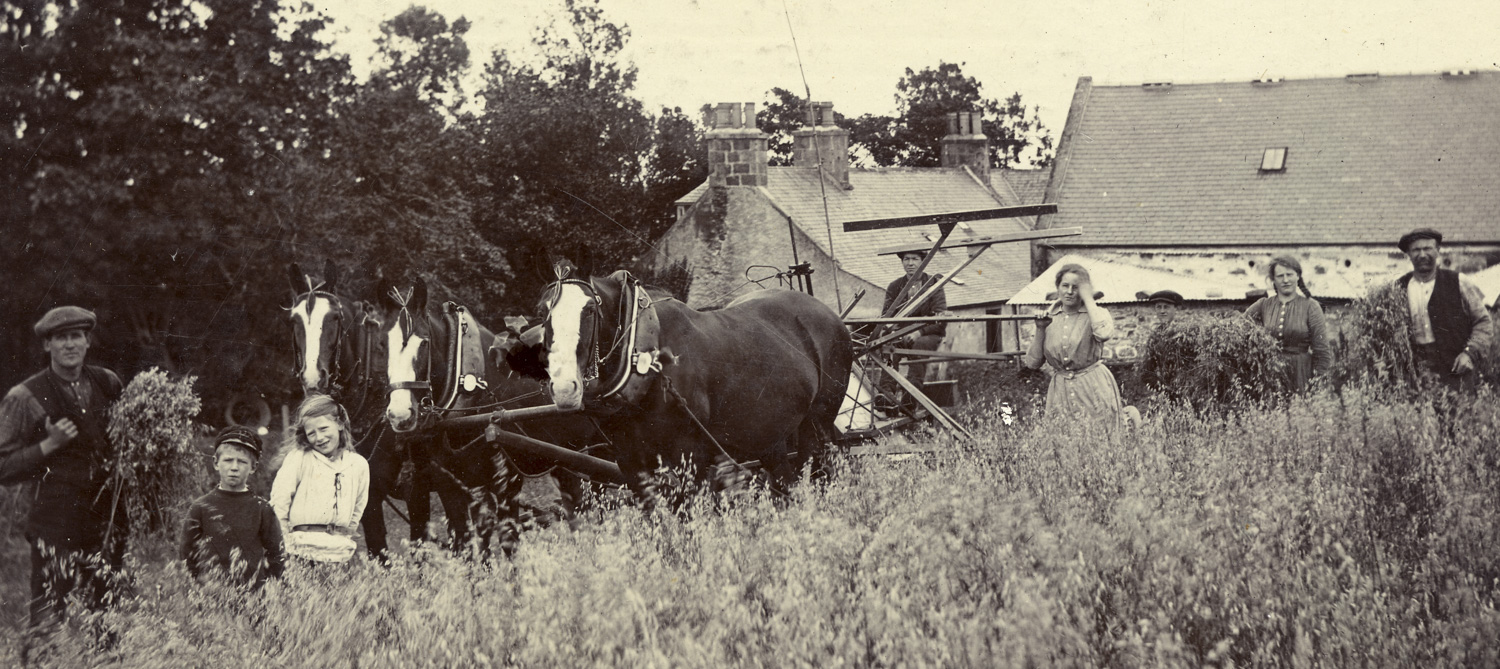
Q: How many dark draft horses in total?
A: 3